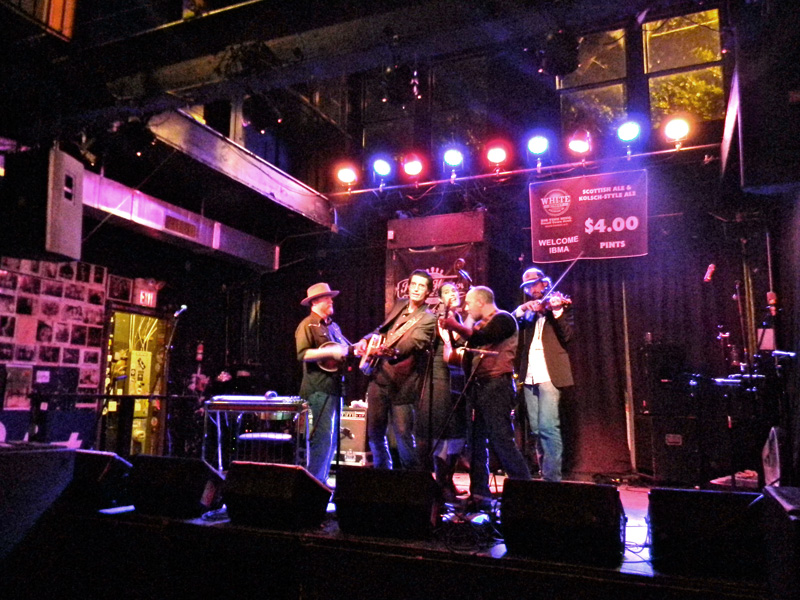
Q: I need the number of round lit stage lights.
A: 9